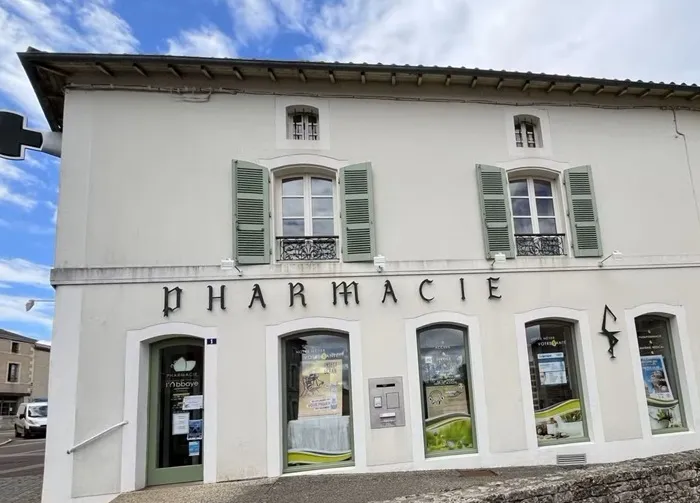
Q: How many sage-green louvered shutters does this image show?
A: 4